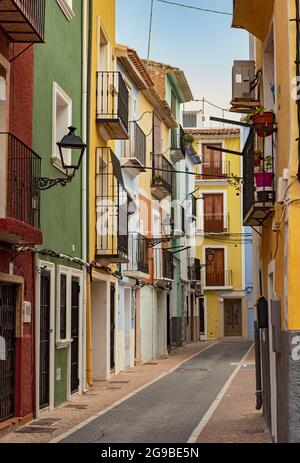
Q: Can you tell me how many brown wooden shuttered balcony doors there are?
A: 3